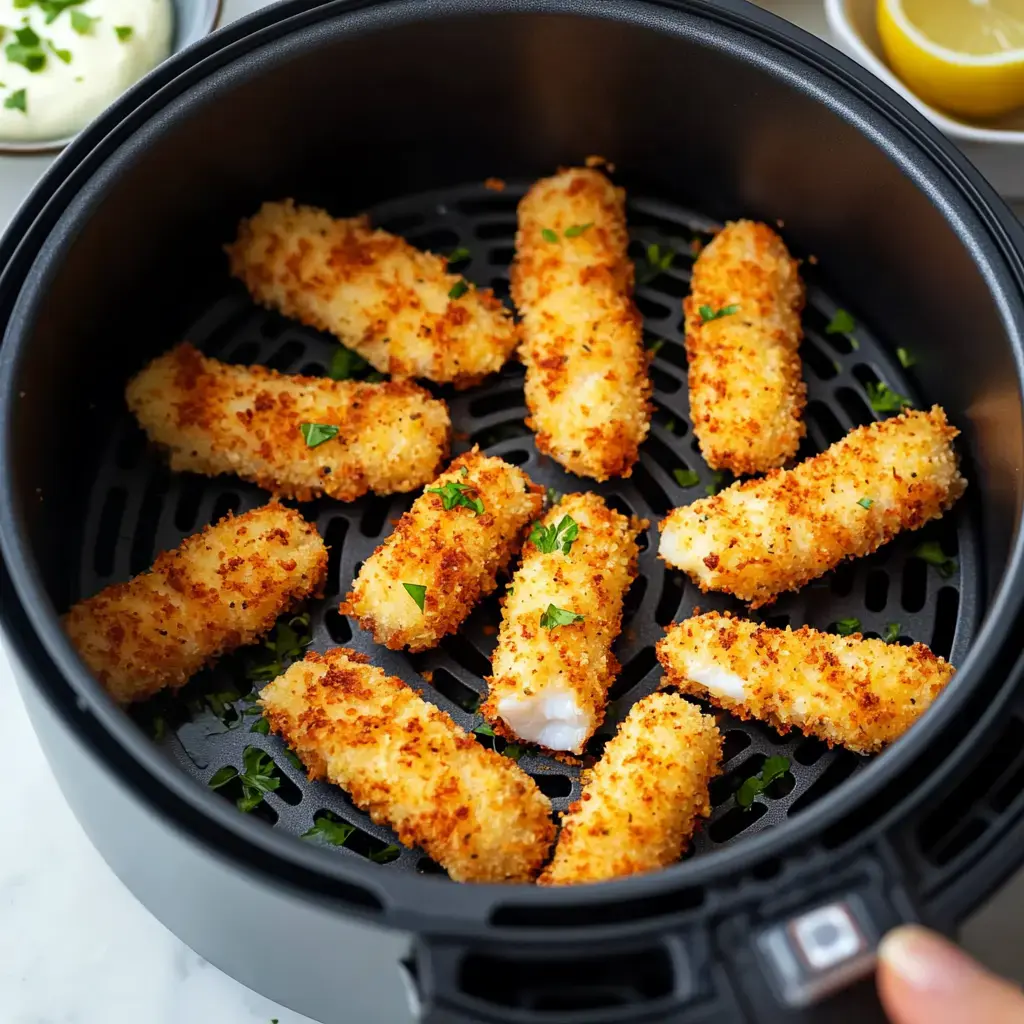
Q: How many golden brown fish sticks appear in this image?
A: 11